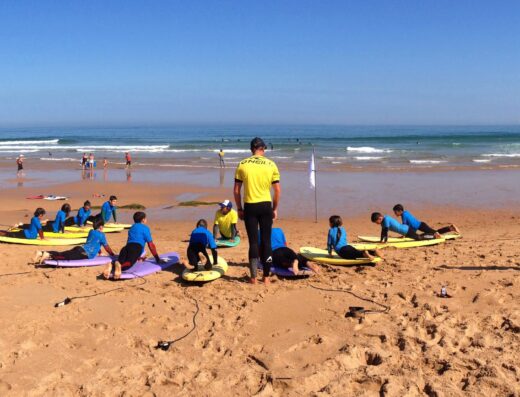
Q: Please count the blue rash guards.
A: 11